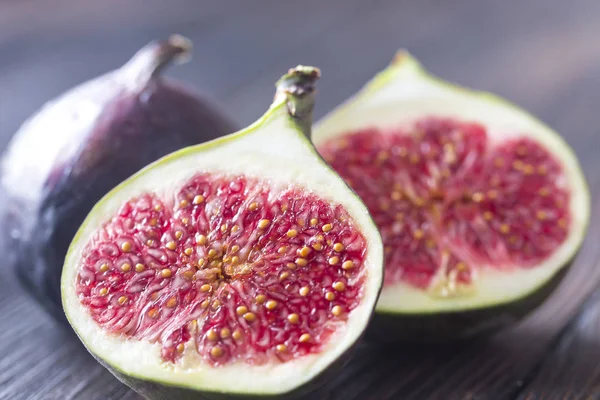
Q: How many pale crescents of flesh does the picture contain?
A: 2